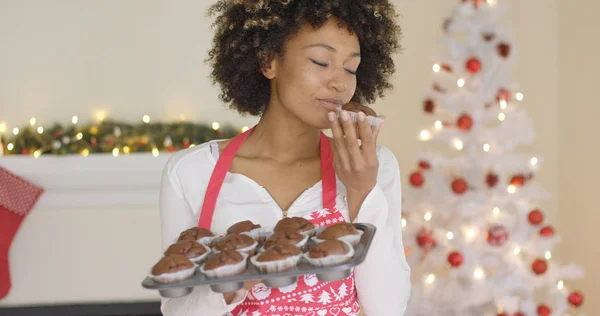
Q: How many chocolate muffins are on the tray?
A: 11